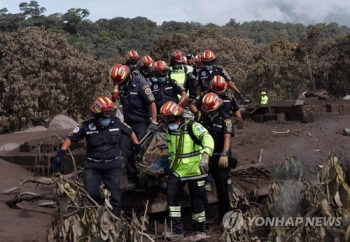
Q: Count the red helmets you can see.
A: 11